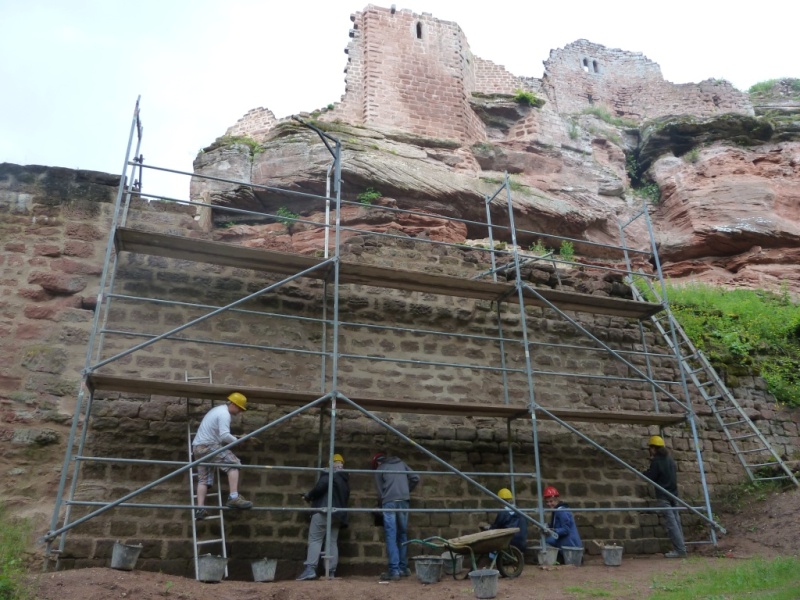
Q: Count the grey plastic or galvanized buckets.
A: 9